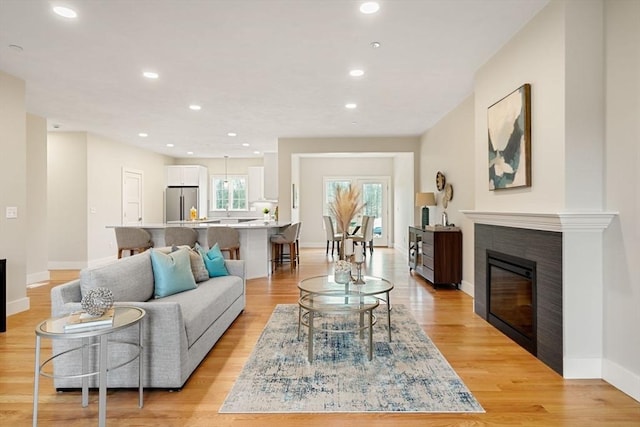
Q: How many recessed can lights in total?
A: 12